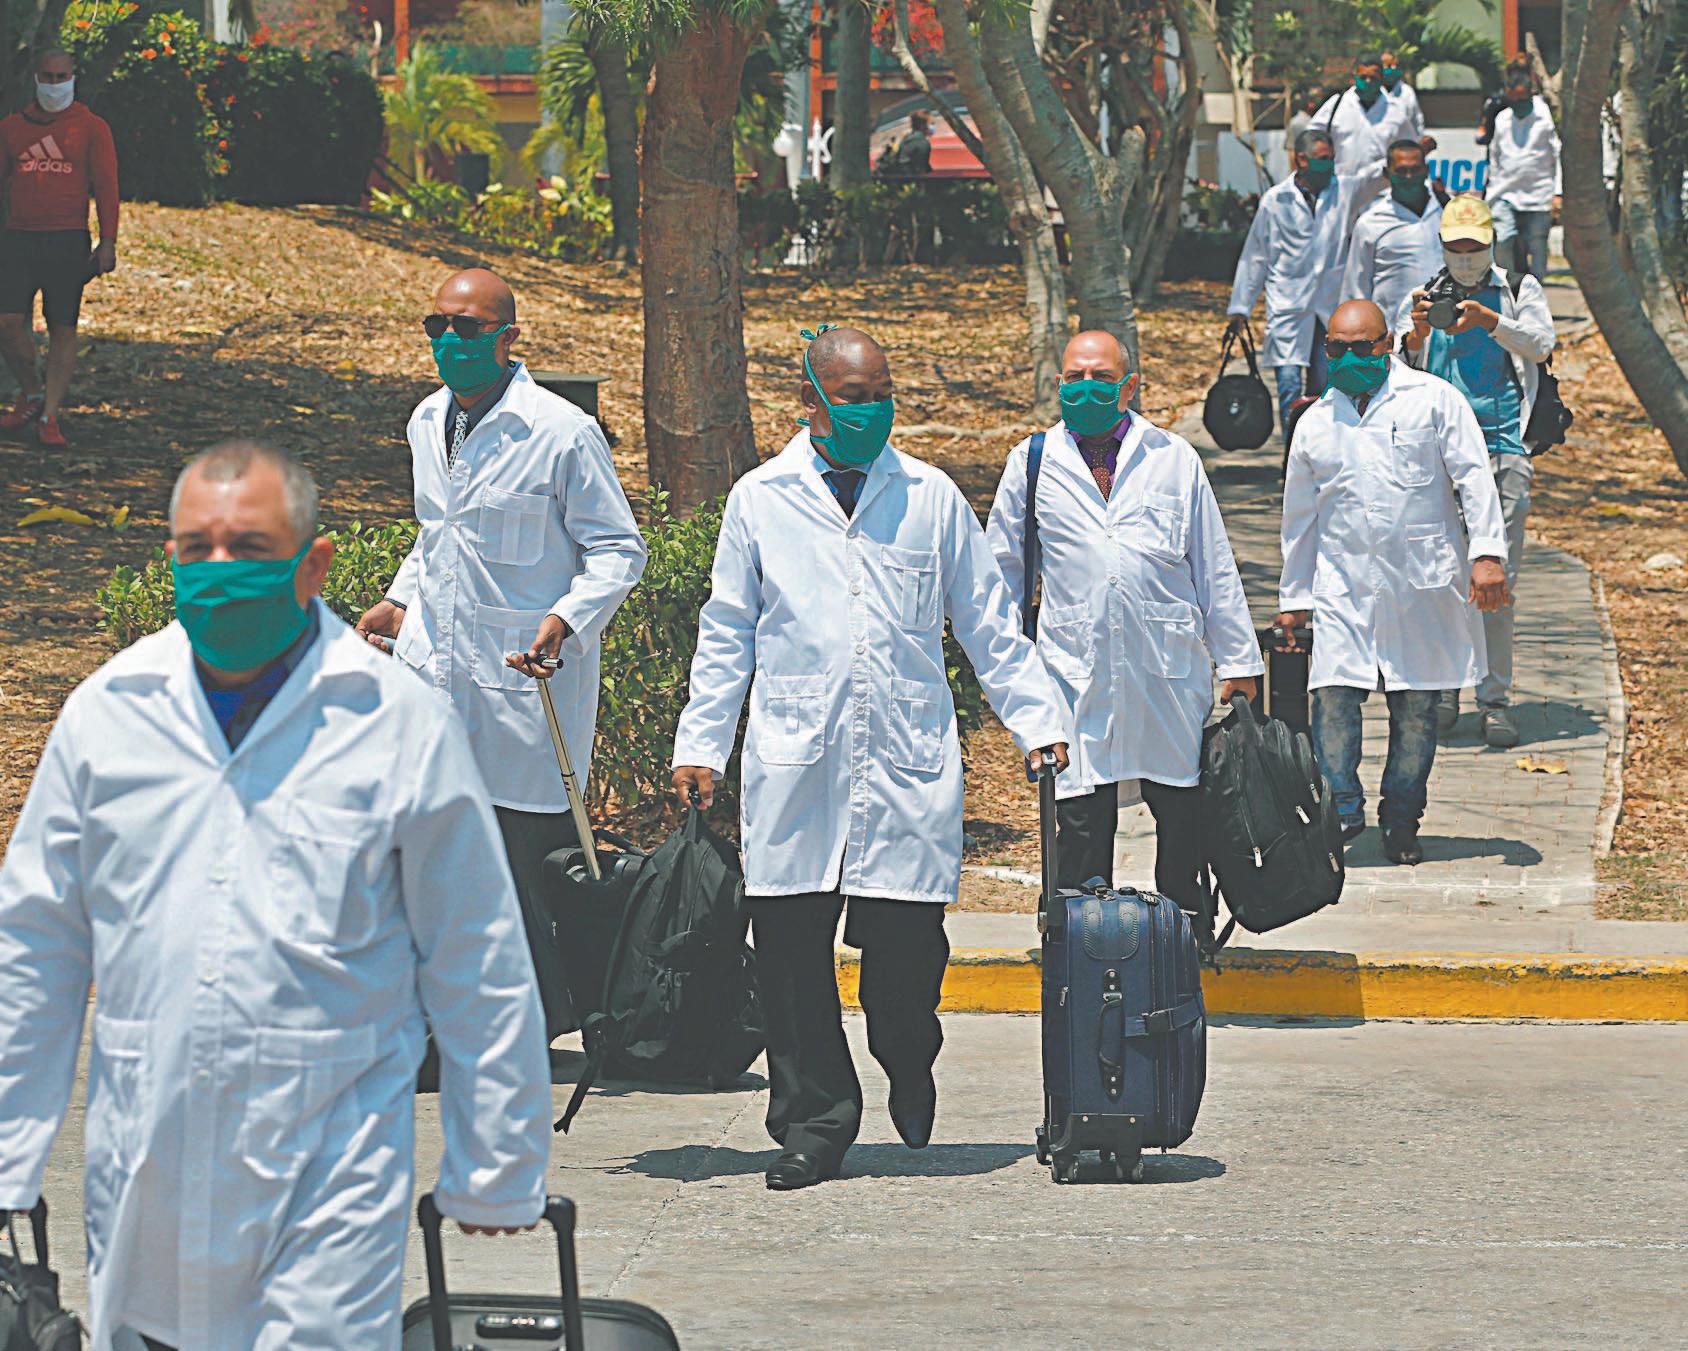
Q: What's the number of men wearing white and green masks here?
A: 12